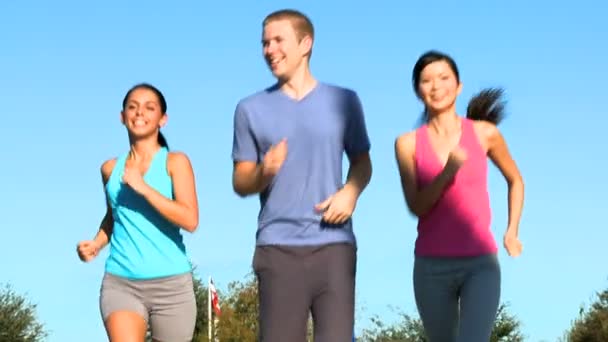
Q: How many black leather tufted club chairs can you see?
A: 0